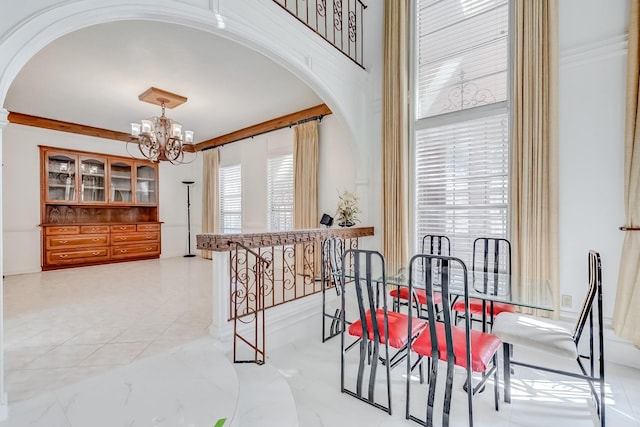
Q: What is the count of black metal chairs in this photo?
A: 6